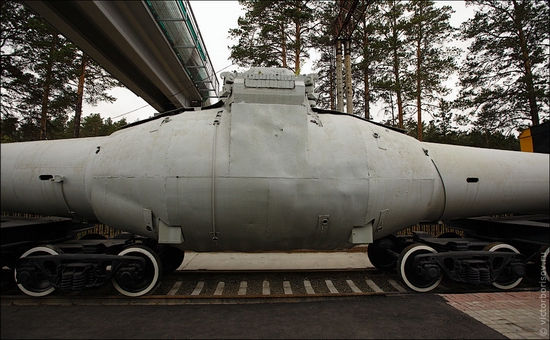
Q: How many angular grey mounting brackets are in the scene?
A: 2